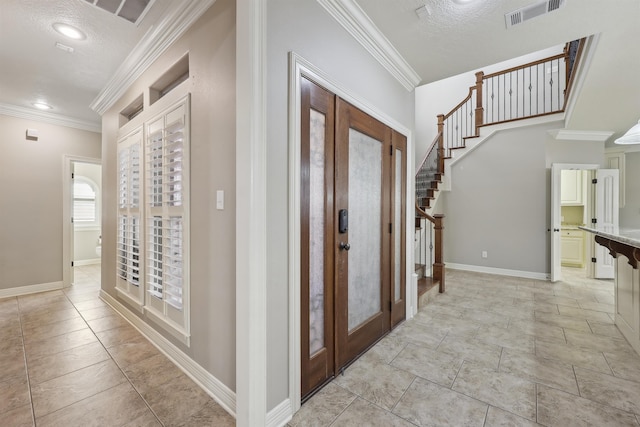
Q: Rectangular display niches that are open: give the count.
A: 2